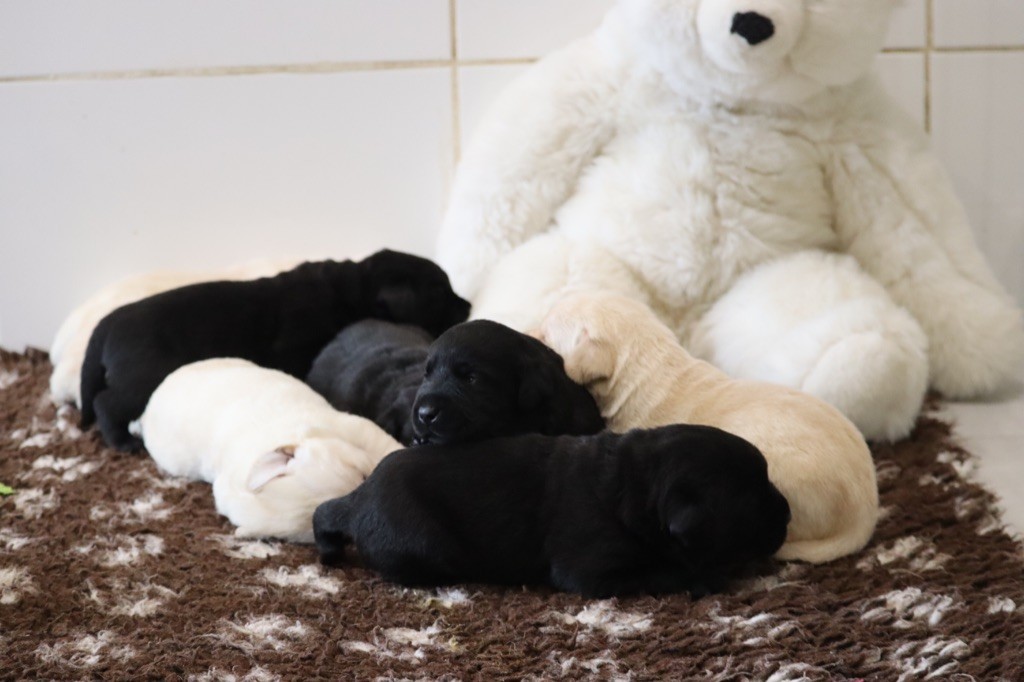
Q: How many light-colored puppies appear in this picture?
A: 3